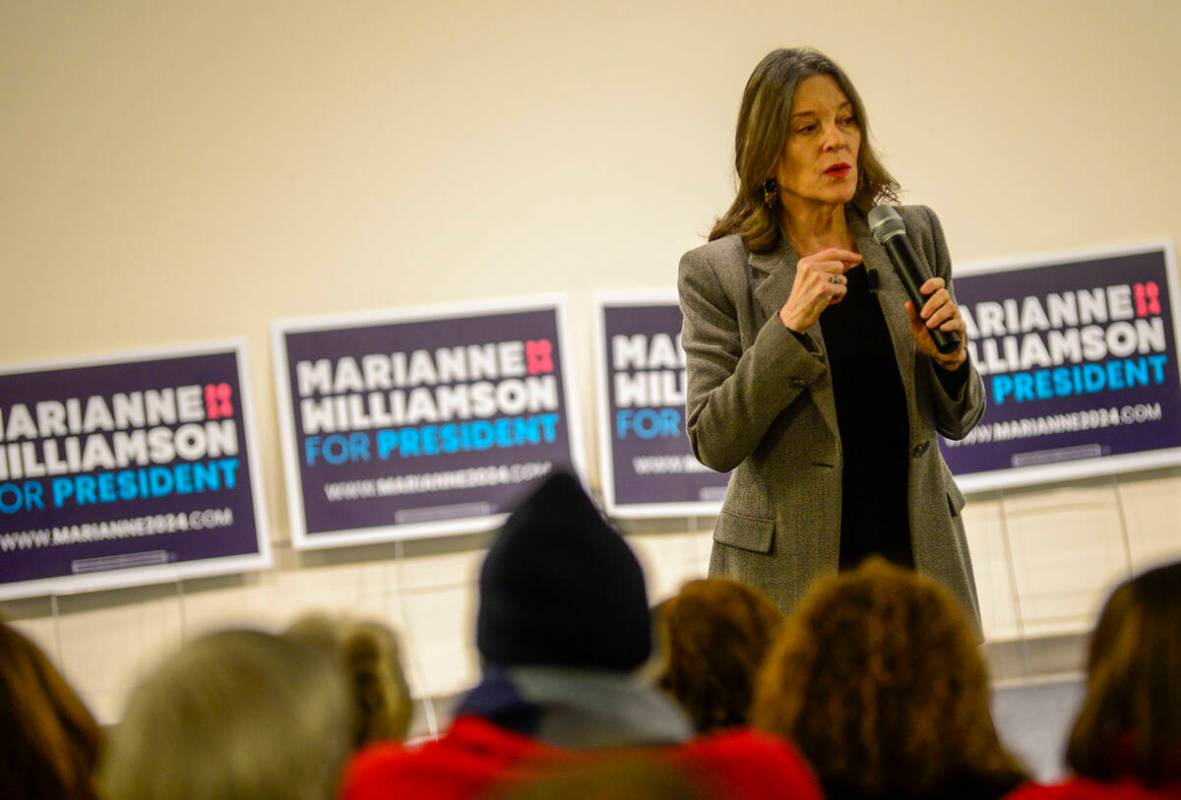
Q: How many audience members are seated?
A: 7